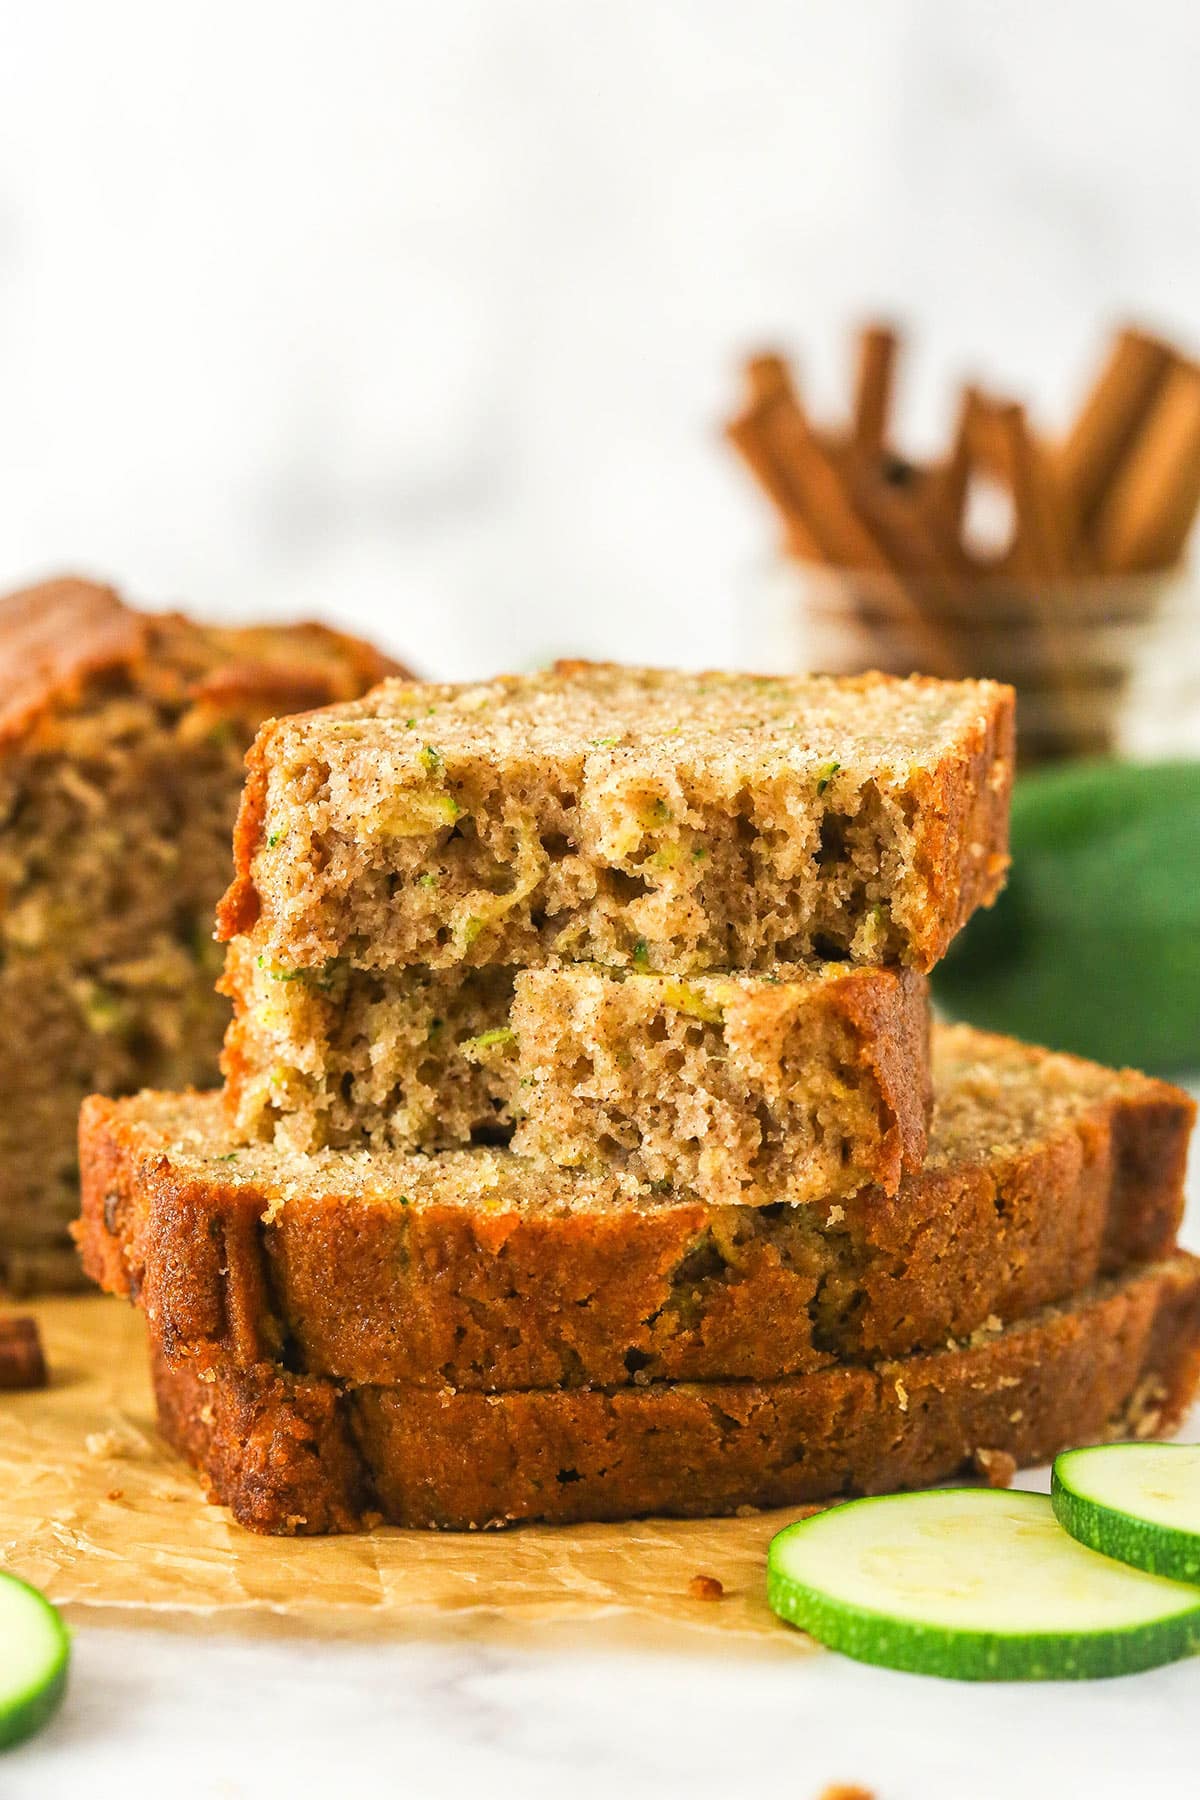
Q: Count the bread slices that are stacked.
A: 4